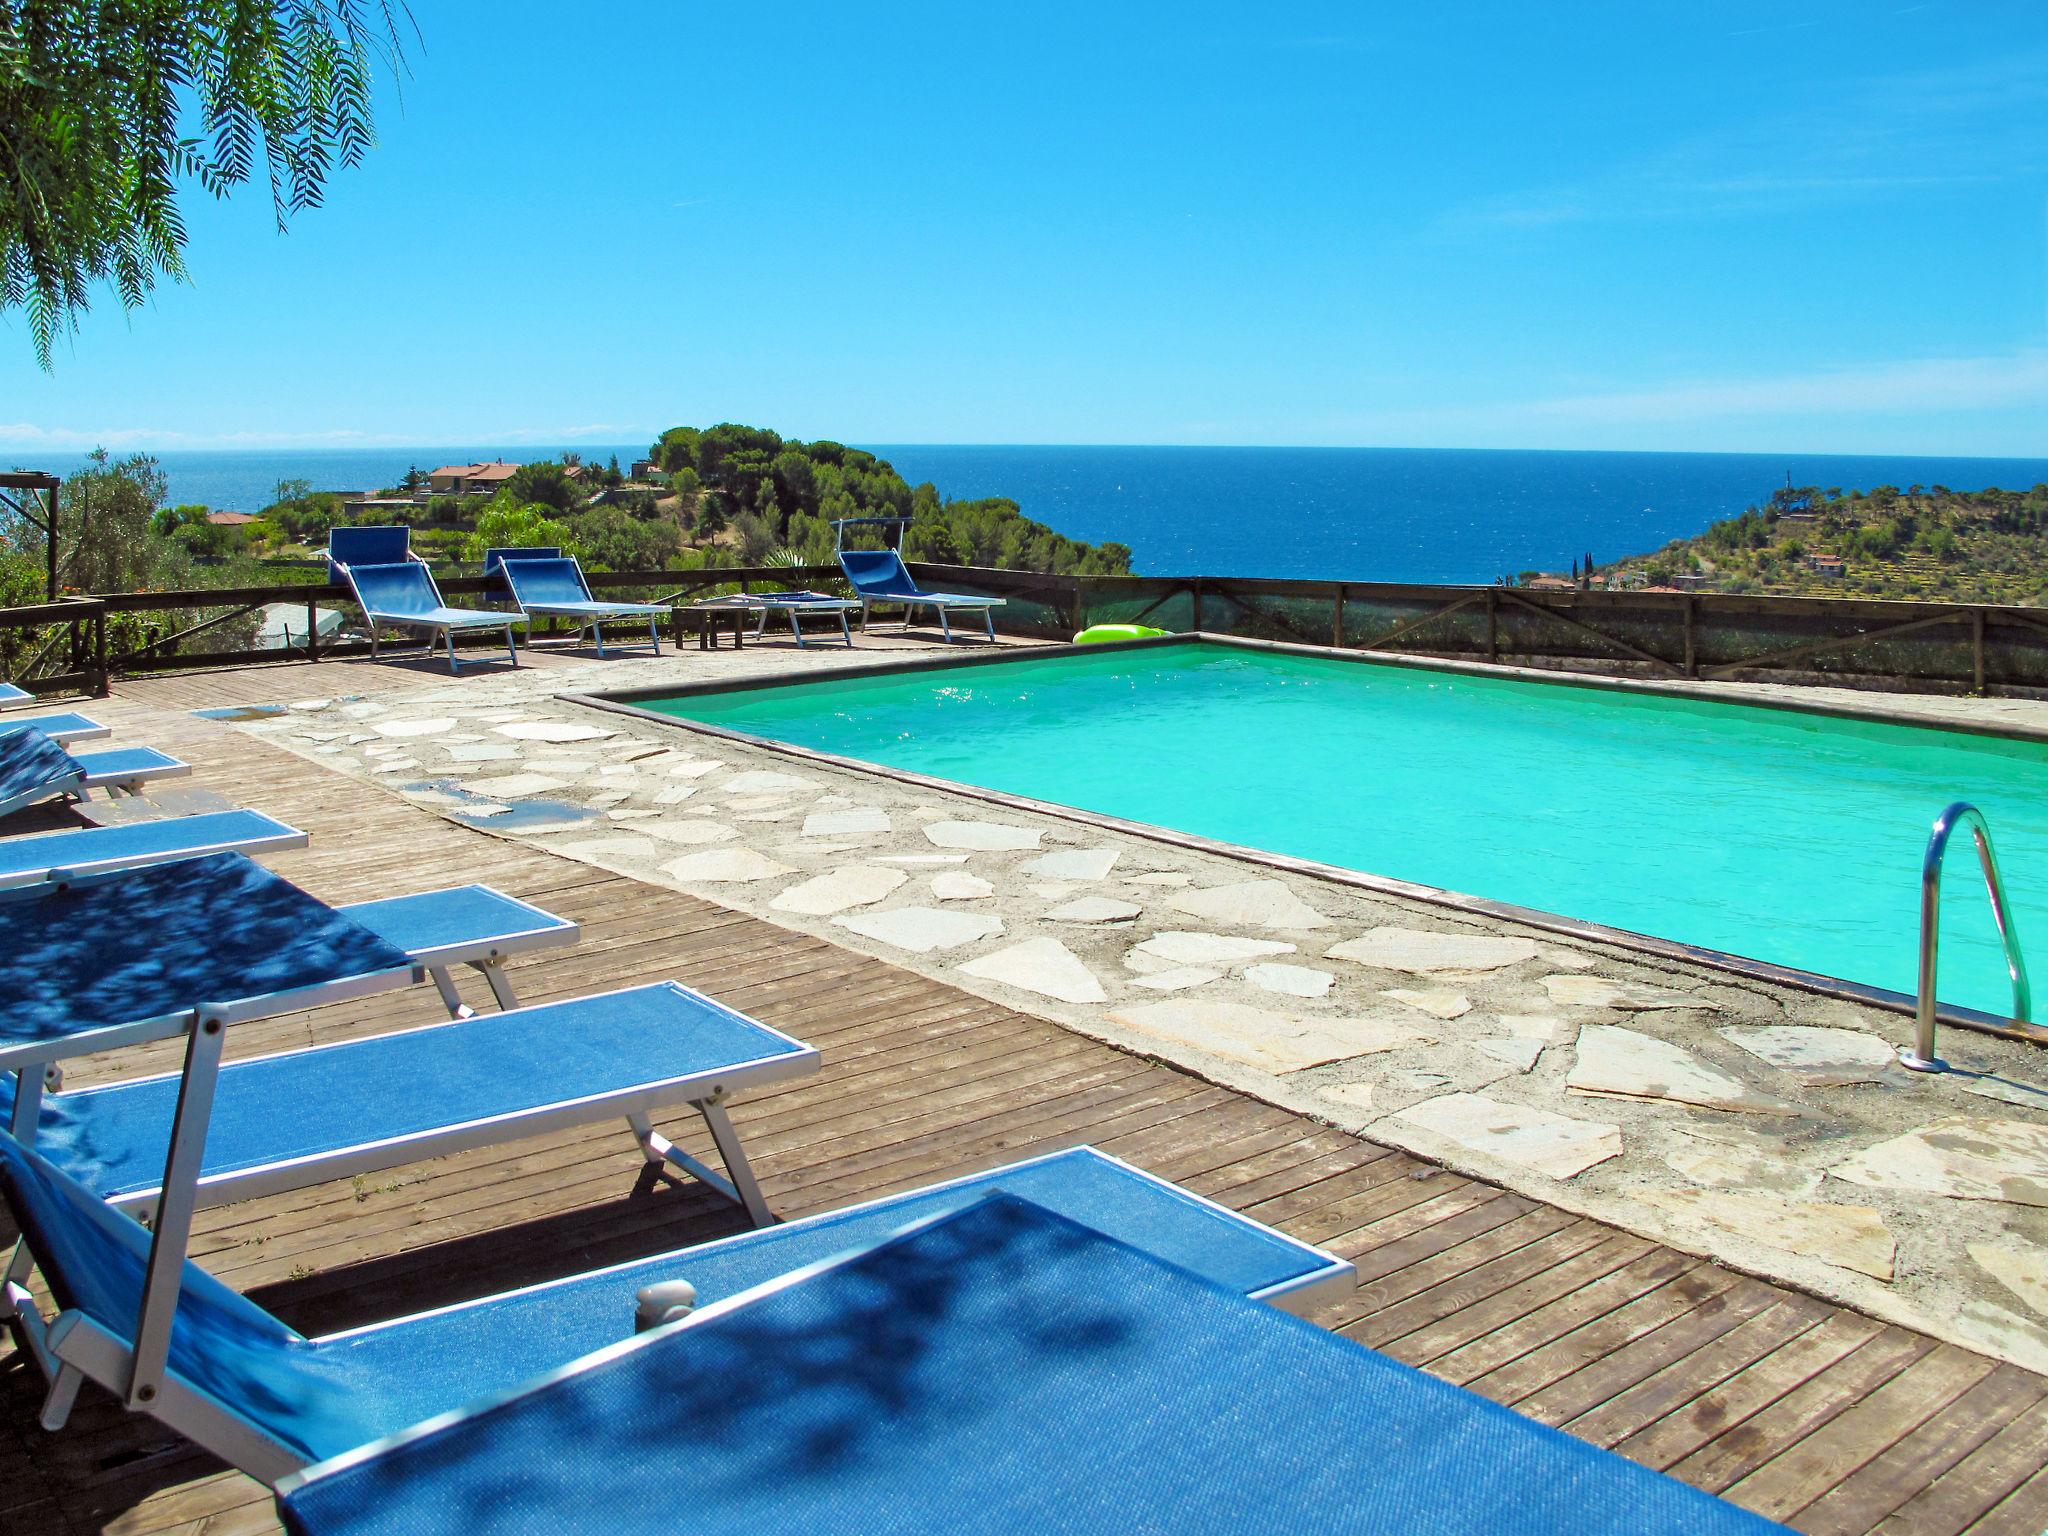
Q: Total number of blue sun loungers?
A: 12